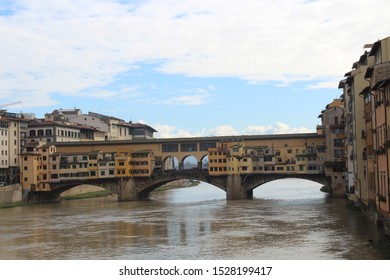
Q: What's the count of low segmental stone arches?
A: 3